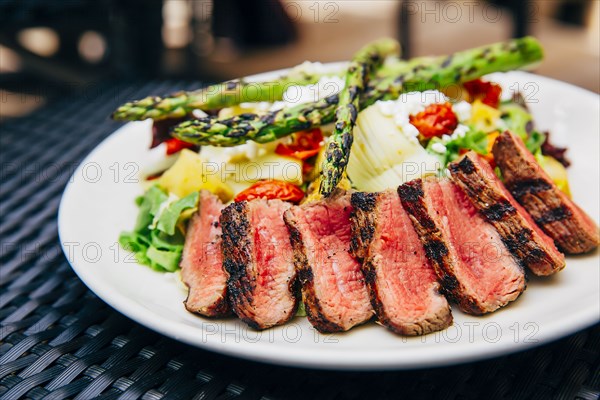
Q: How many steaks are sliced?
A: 7